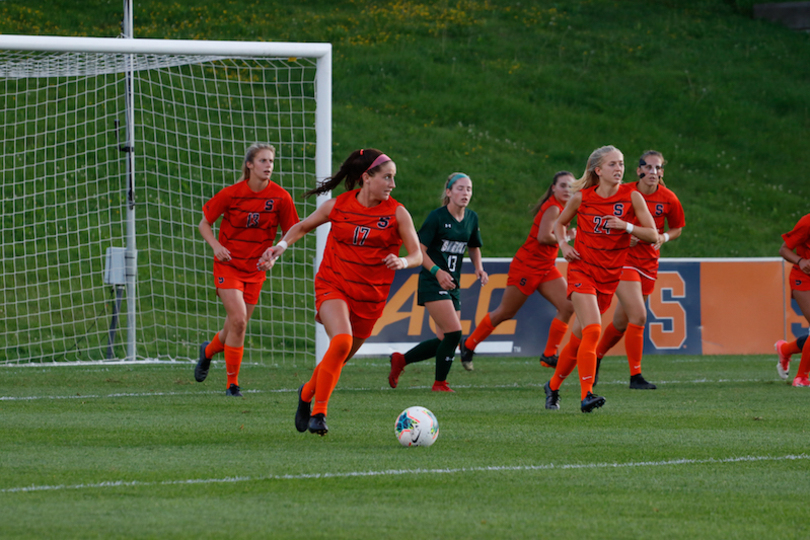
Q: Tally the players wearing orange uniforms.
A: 6